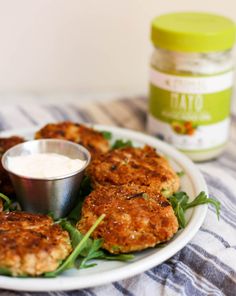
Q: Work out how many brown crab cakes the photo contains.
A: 5